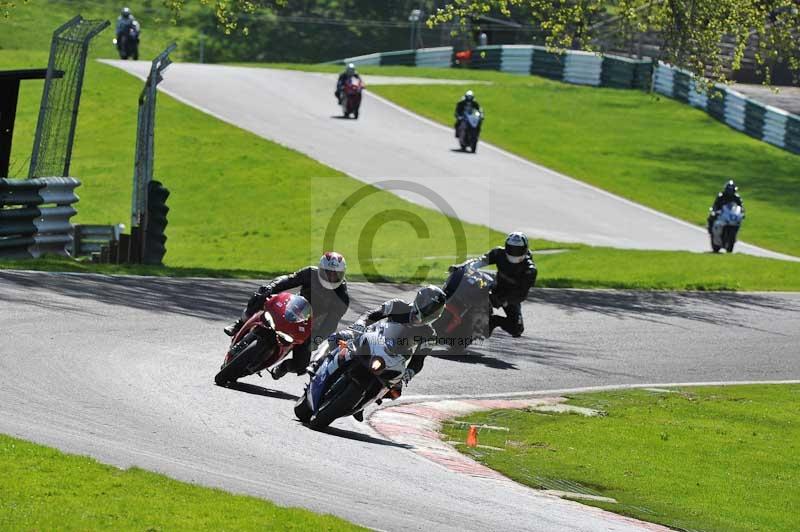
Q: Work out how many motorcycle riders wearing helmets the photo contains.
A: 7